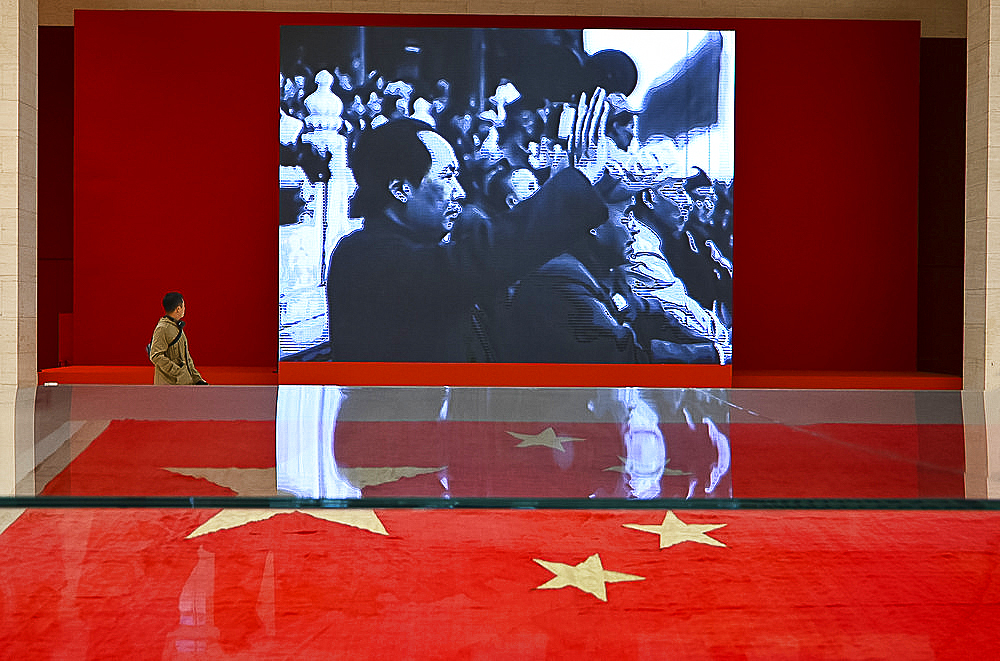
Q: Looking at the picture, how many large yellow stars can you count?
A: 1